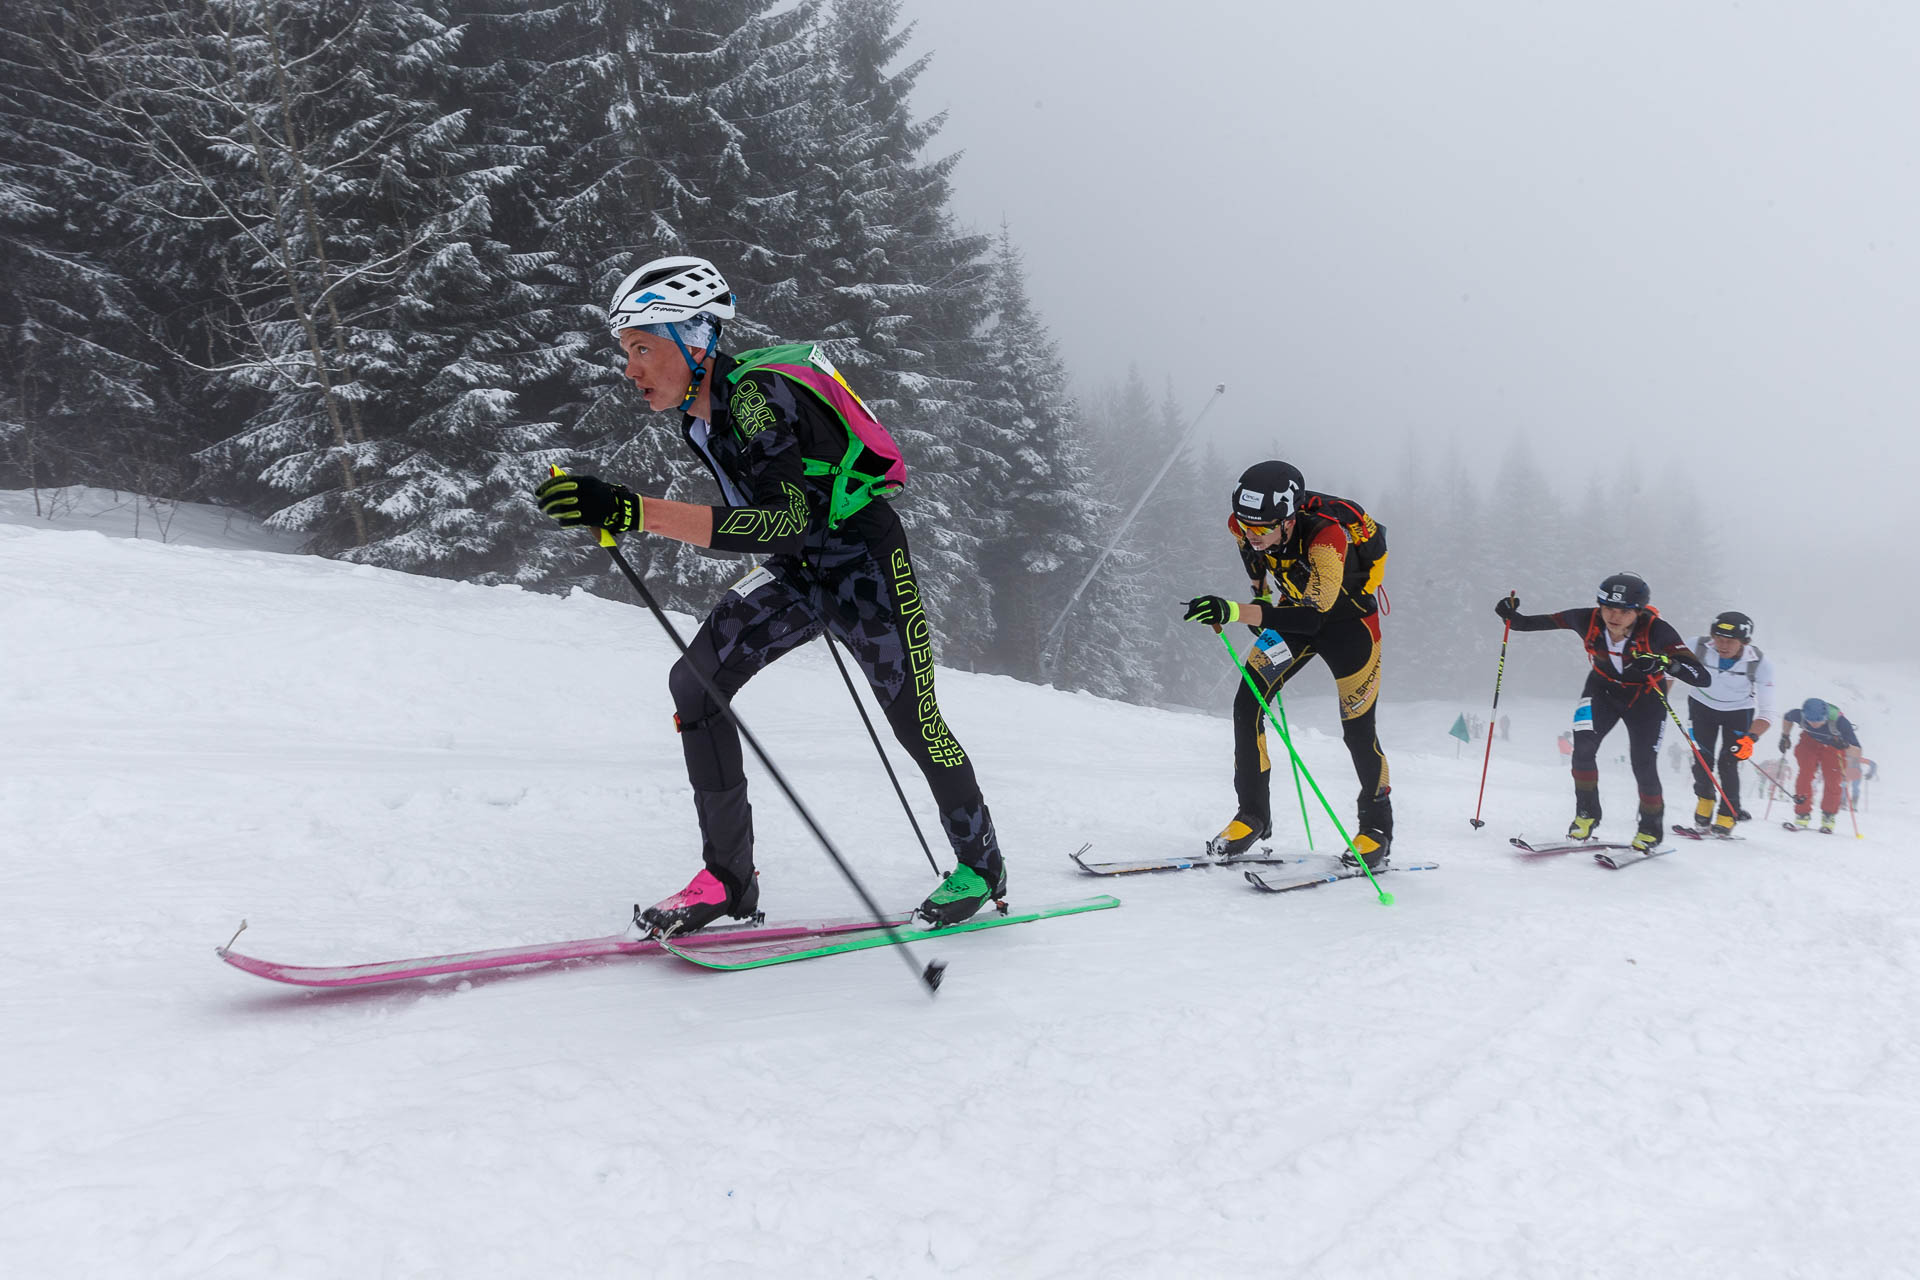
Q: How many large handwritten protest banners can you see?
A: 0